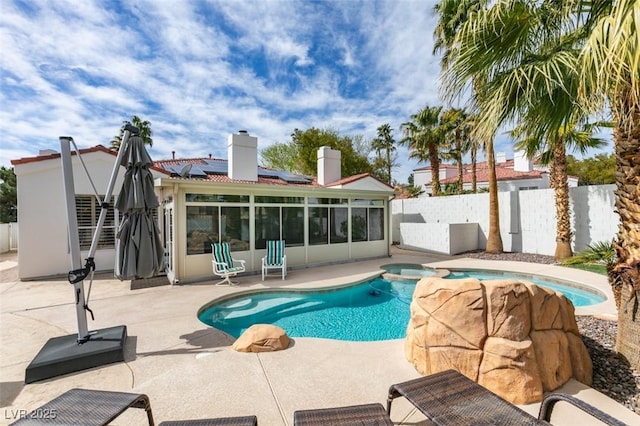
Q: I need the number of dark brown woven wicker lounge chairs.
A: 4